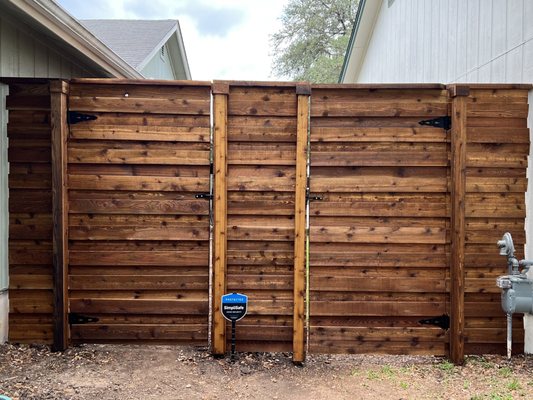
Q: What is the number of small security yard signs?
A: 1